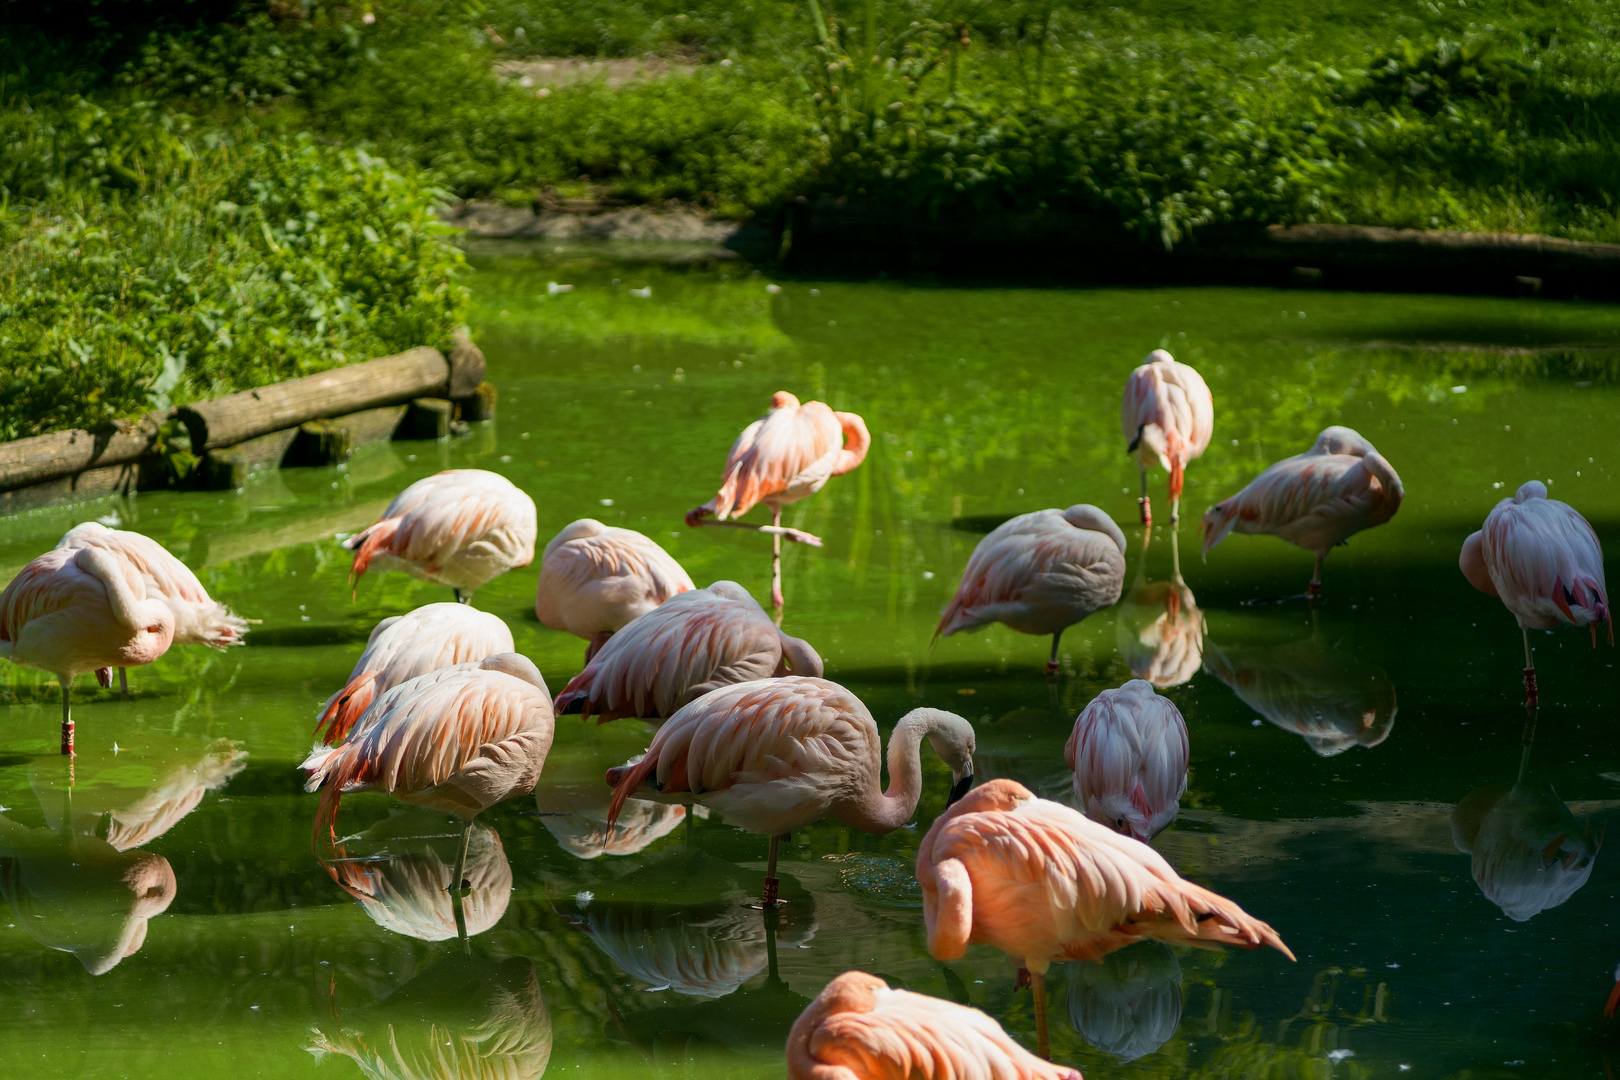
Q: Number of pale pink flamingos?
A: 14